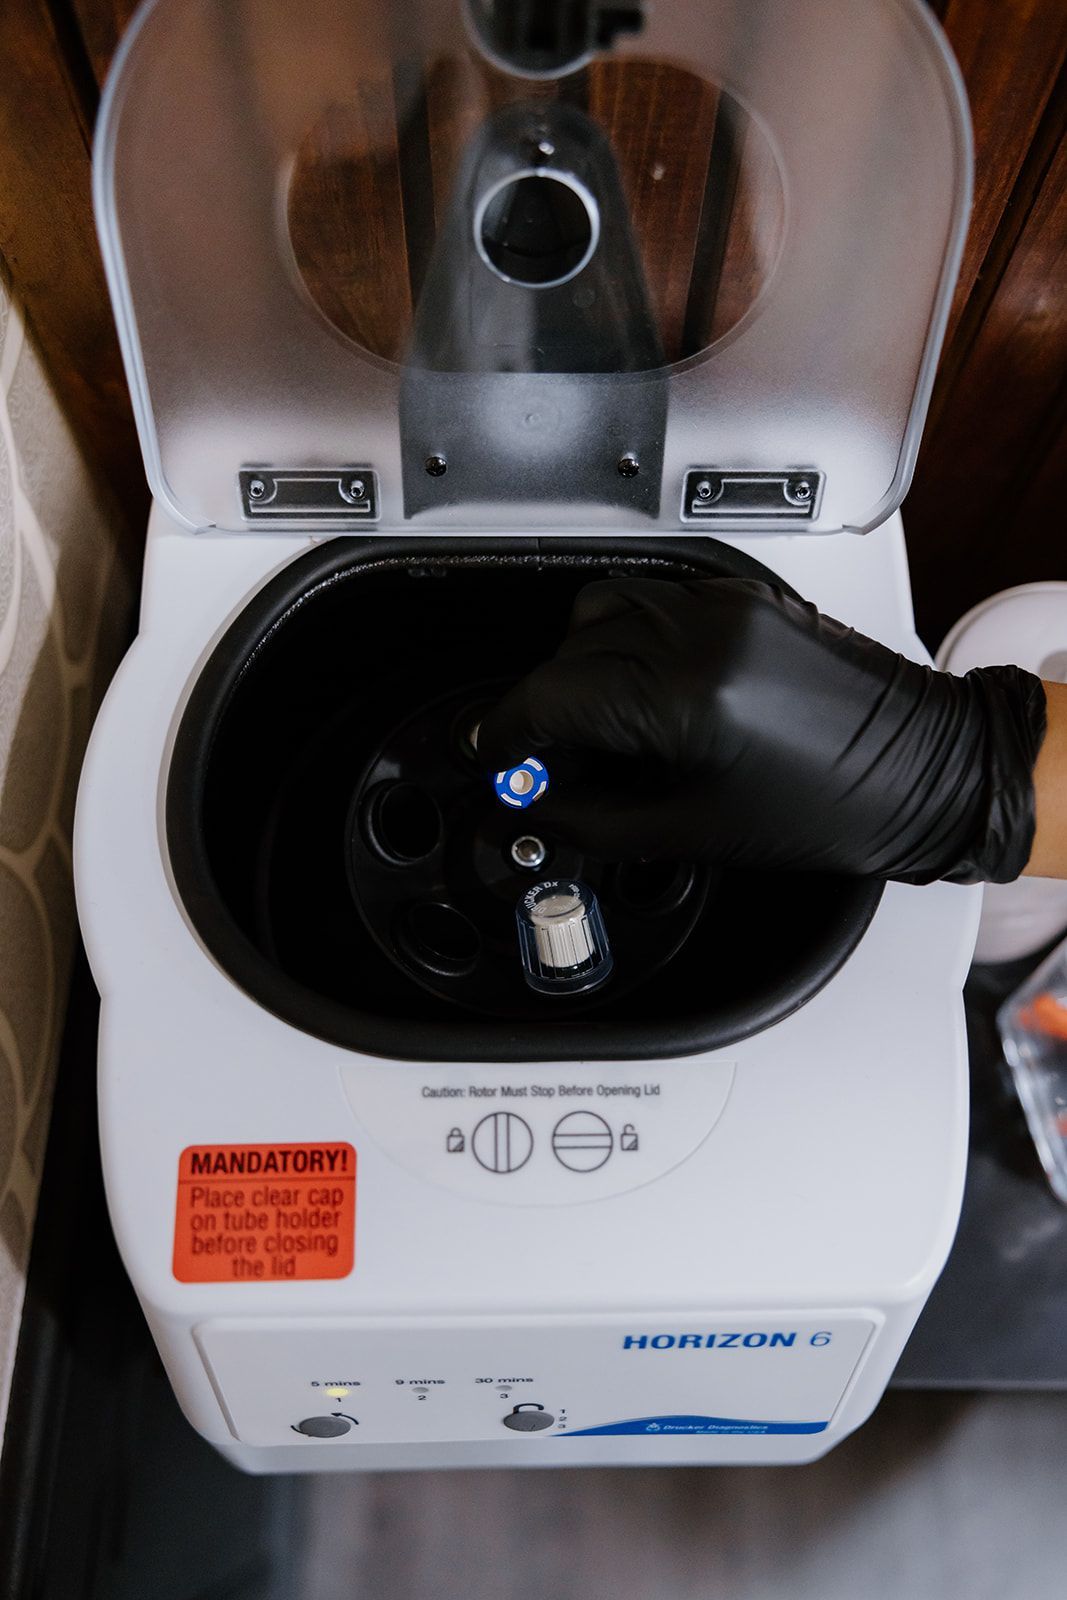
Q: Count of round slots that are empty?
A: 3